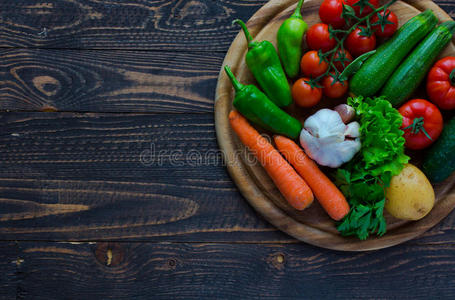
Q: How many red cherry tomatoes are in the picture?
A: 9